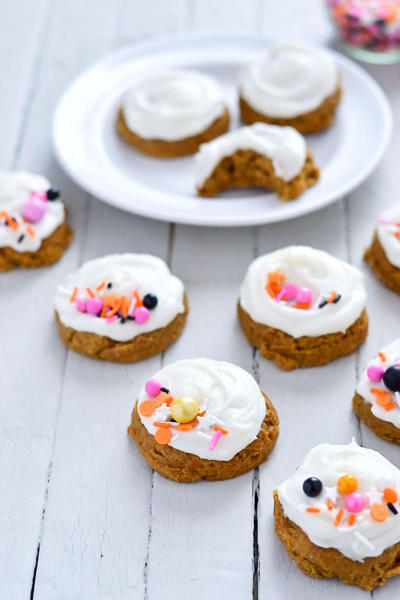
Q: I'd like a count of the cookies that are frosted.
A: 10